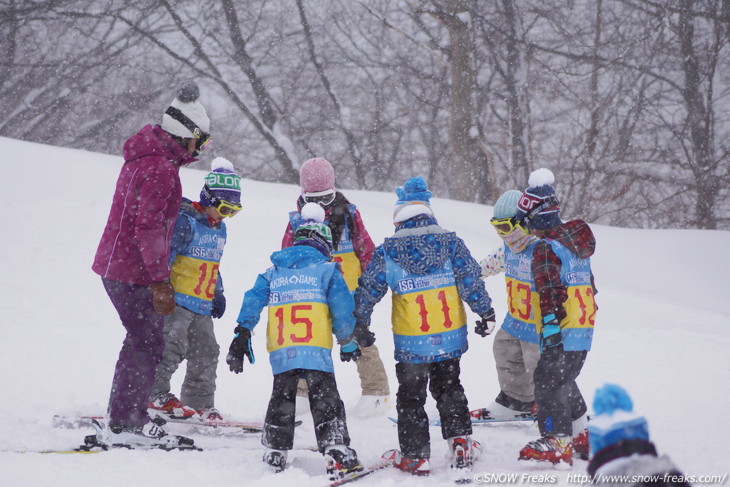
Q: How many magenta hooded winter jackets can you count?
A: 1